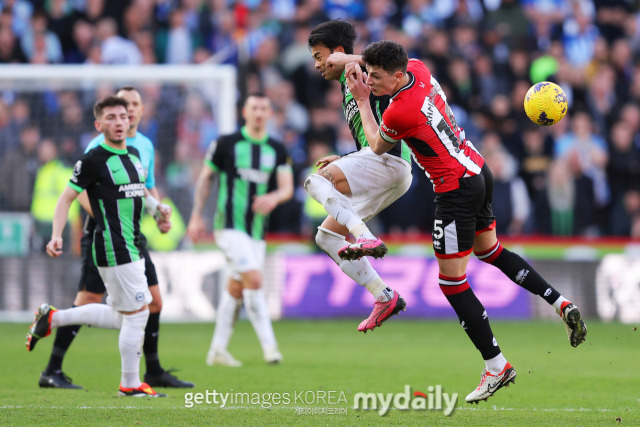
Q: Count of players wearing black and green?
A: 3